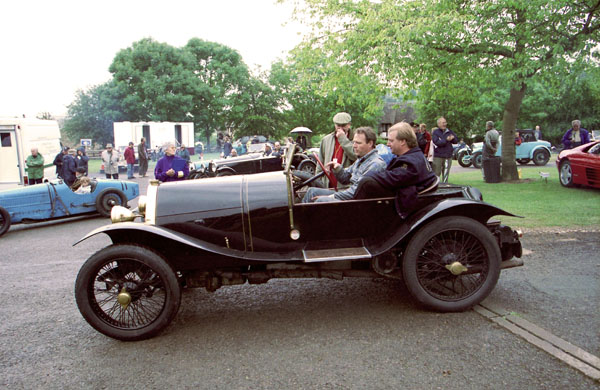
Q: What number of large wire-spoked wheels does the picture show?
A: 2